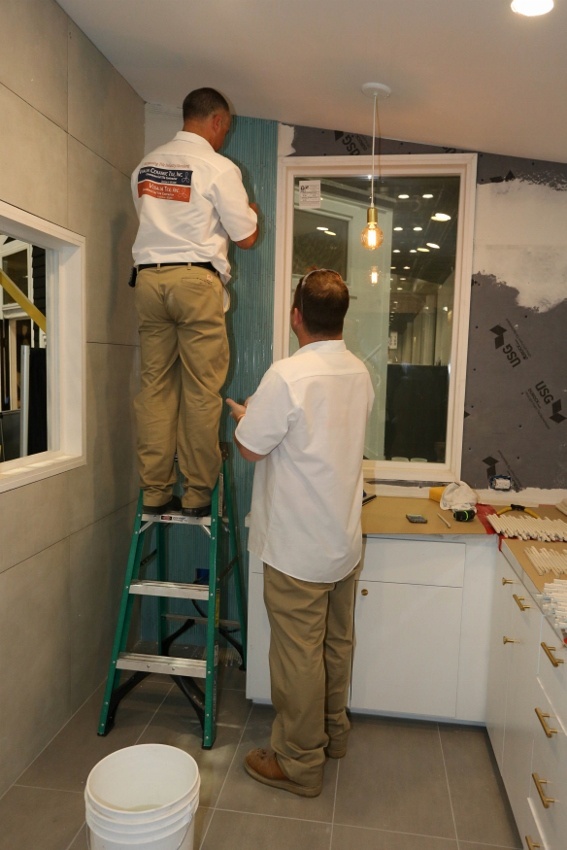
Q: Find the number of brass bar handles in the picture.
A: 5